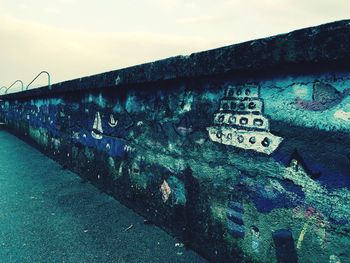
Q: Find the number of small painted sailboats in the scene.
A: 2